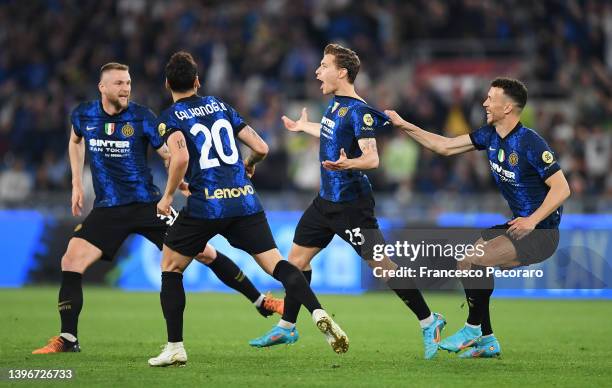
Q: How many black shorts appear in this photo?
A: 4